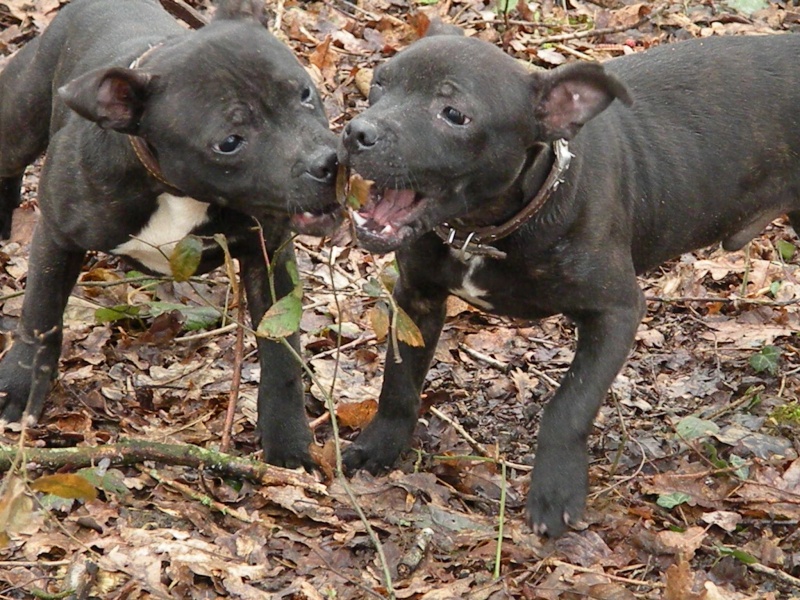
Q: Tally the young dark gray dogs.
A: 2